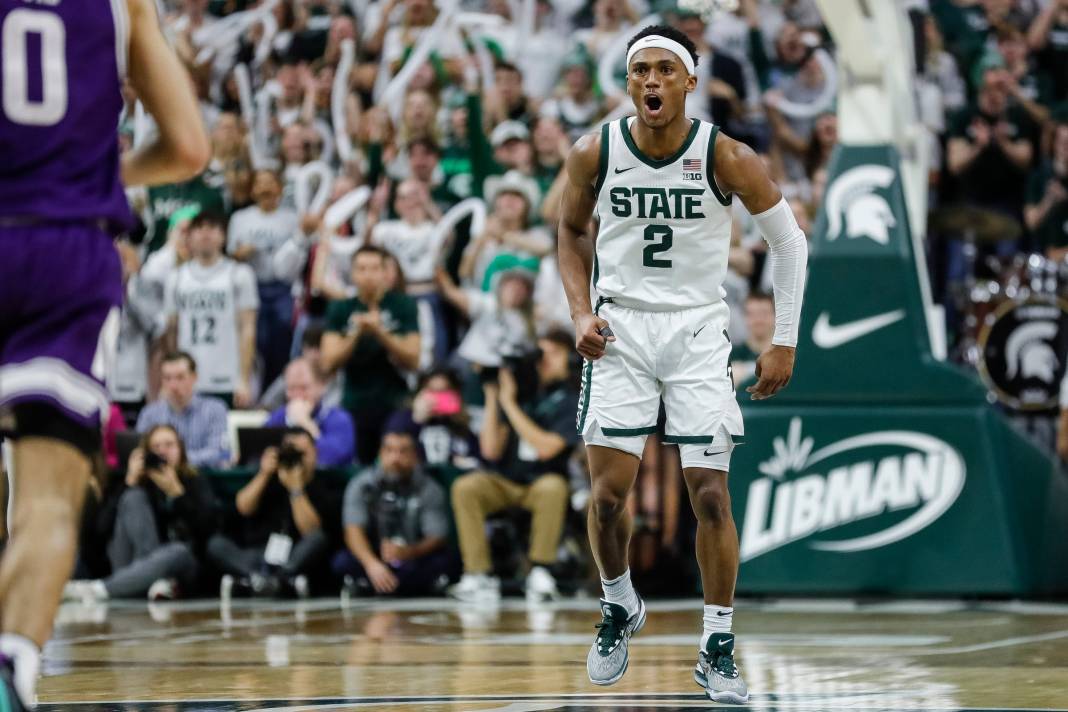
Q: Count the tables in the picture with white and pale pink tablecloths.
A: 0